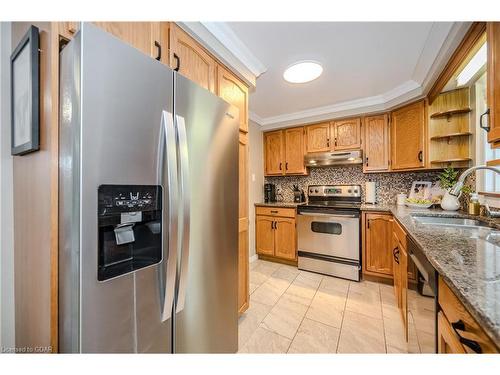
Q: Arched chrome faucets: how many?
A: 1